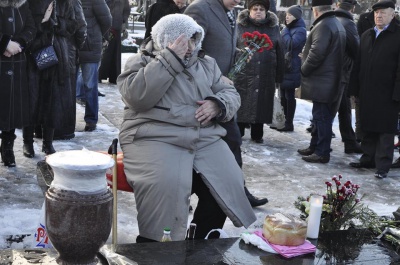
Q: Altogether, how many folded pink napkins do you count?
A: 1